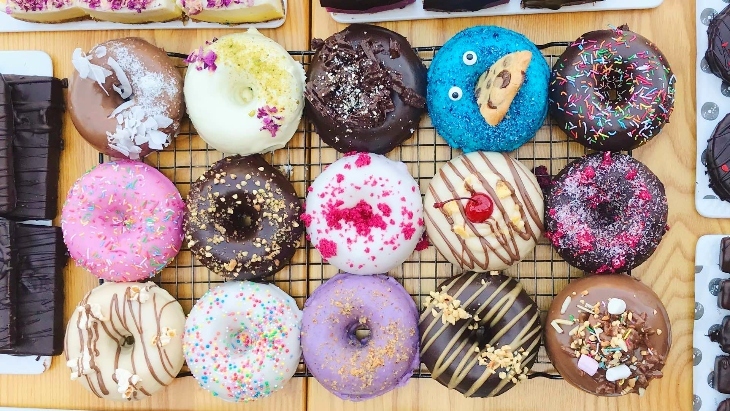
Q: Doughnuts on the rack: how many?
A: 15